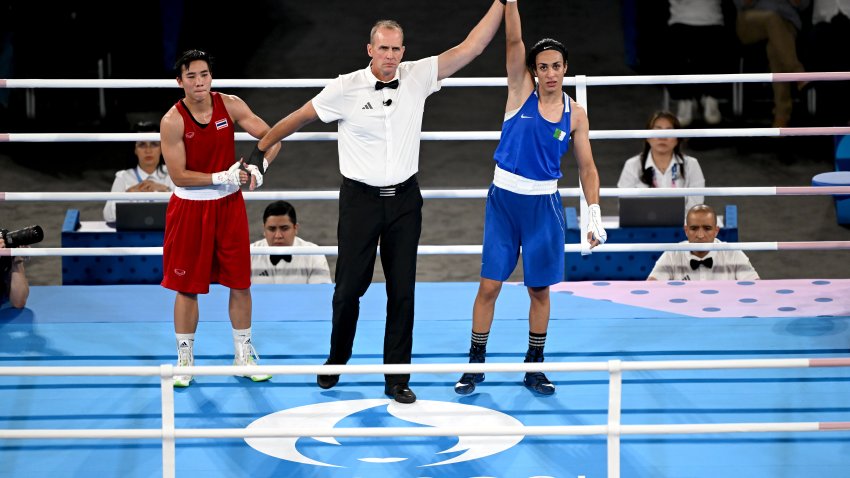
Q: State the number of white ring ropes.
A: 6